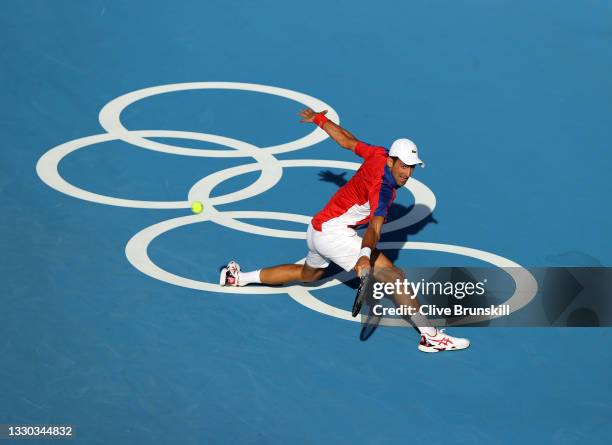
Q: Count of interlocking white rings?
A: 5